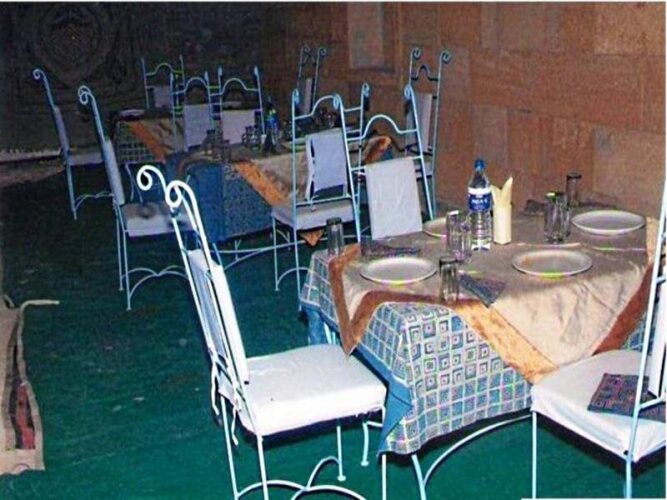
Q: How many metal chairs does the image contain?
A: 11